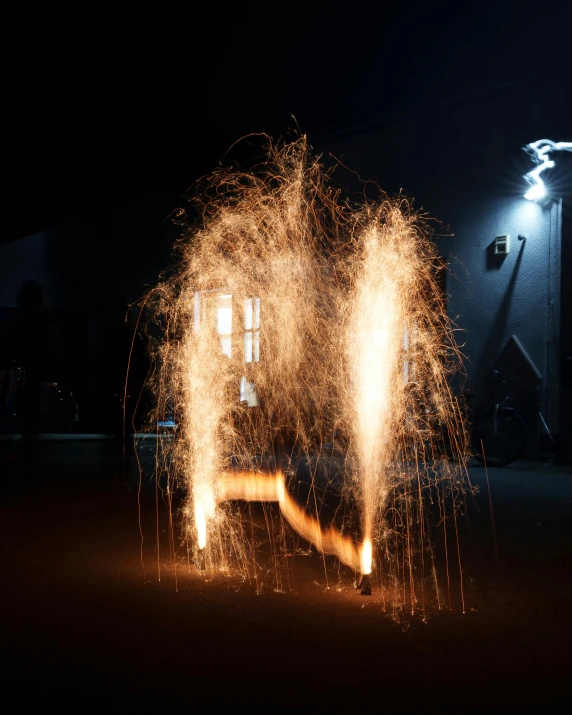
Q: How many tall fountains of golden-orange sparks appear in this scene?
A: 2